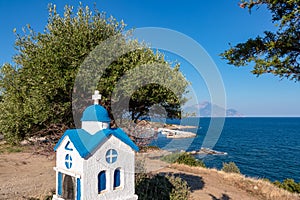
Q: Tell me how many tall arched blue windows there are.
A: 2